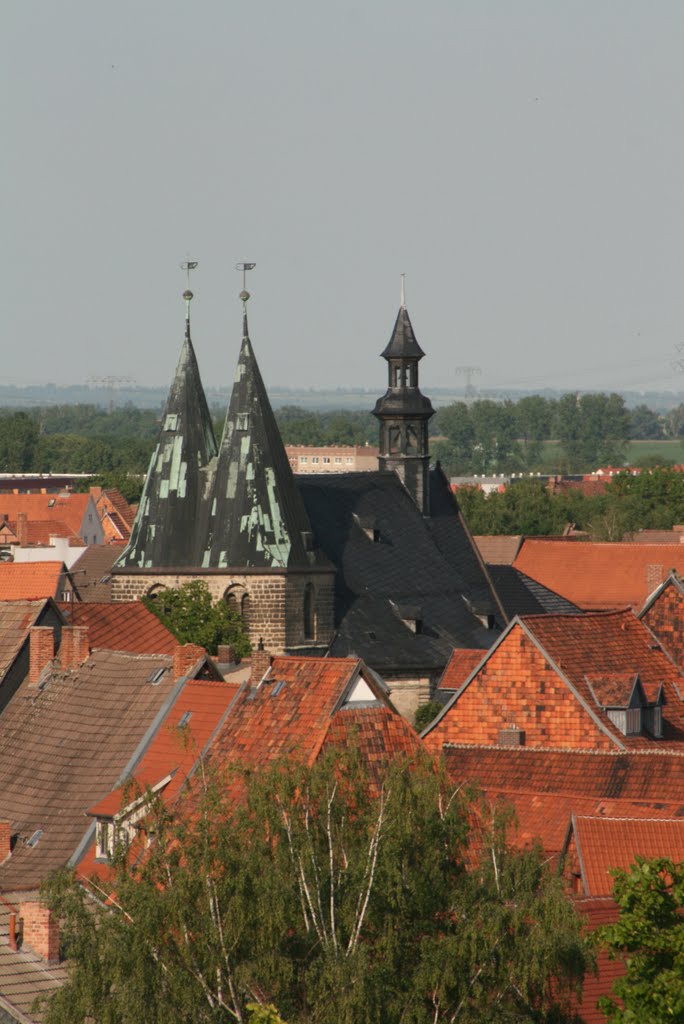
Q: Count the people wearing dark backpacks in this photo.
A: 0